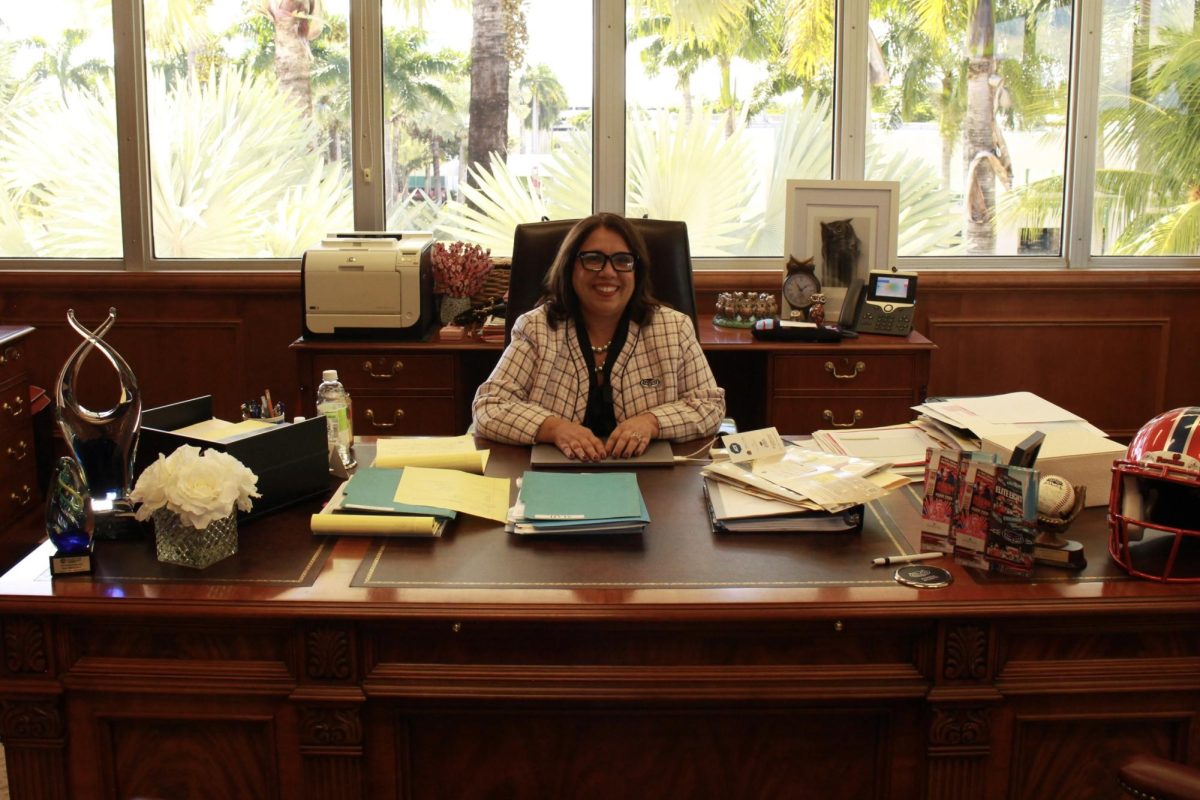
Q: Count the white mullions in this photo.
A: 5